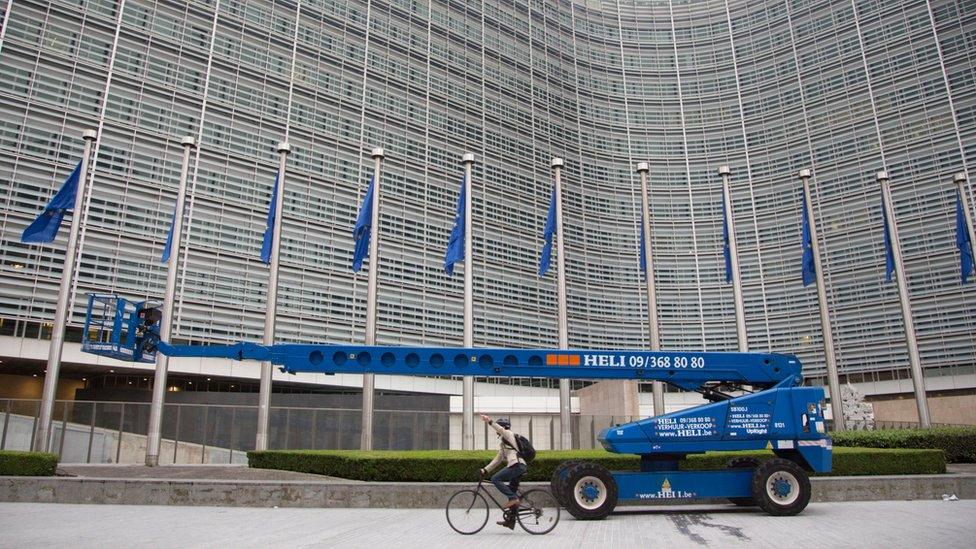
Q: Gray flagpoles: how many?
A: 11